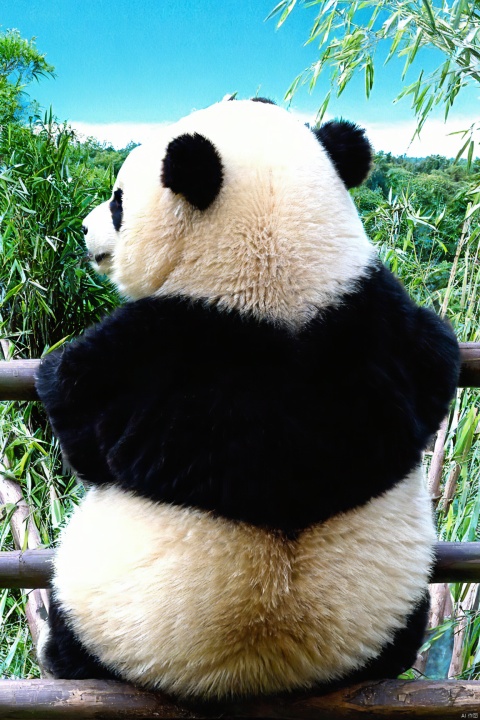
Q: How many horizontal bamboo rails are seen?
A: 3